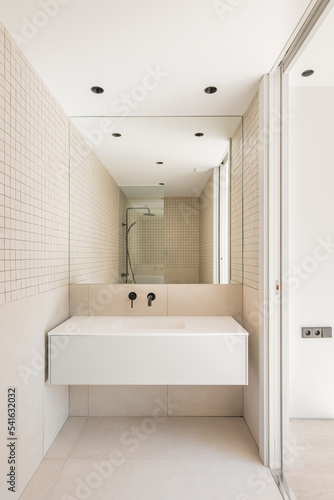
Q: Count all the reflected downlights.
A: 4